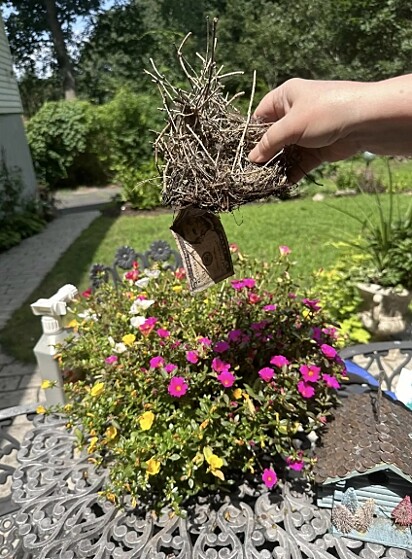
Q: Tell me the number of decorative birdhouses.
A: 1